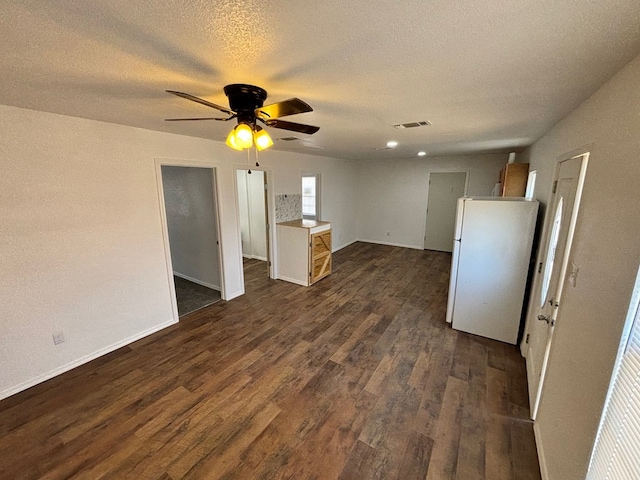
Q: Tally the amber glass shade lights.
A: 3